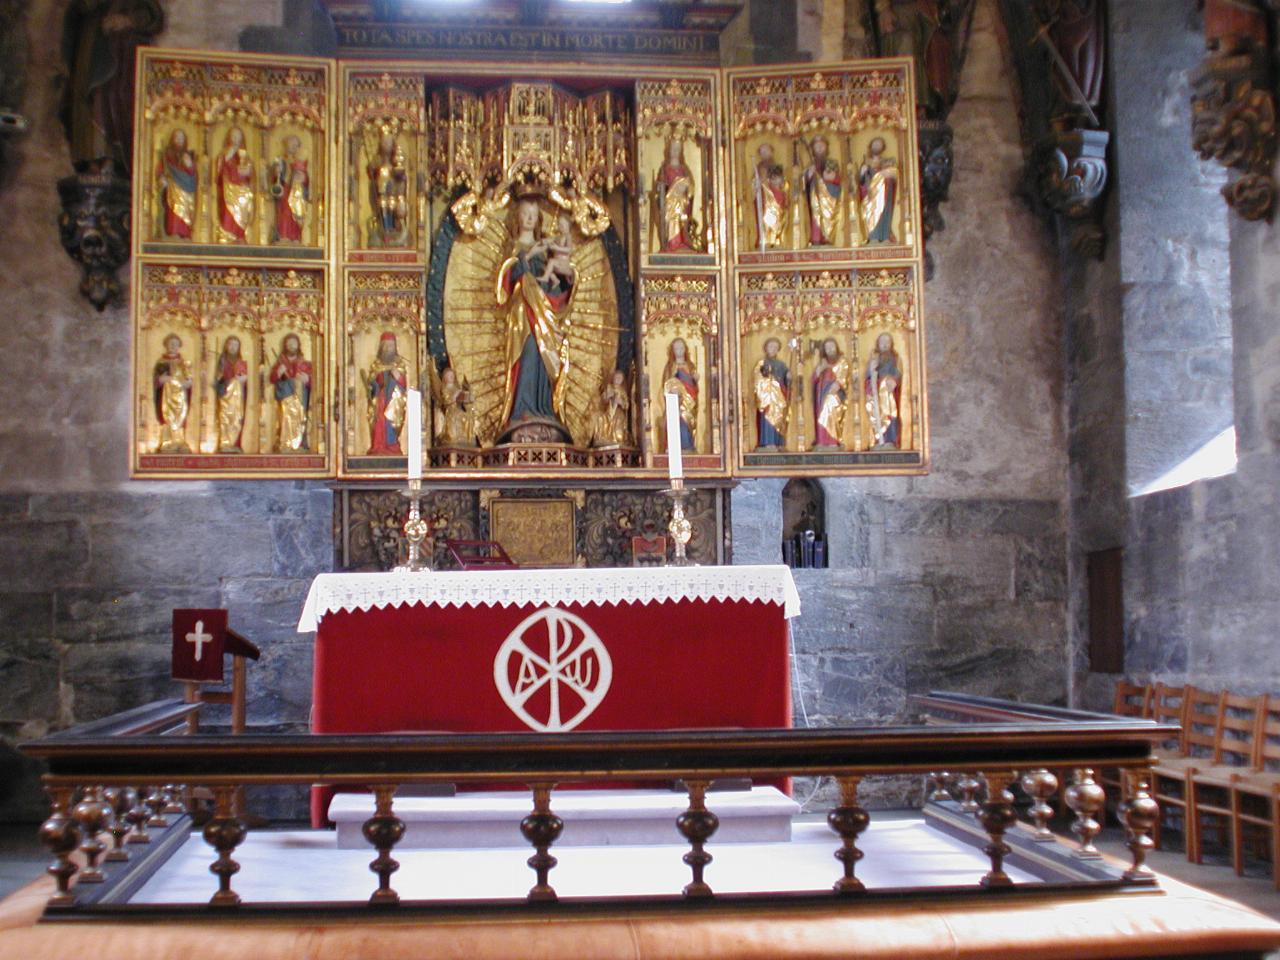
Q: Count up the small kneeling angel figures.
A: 2